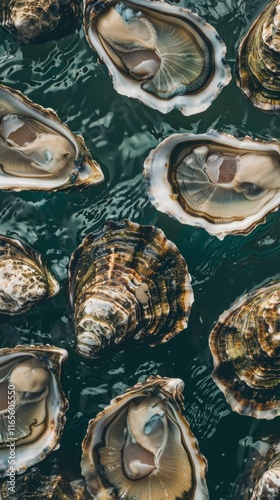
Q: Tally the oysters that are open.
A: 5